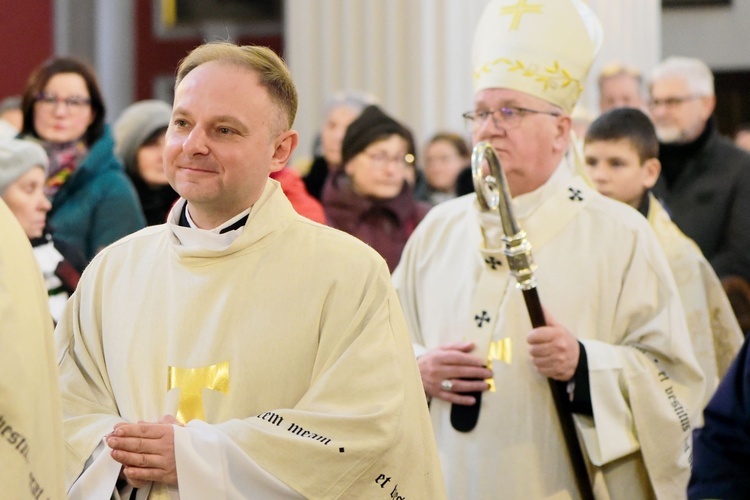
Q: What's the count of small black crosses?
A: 3